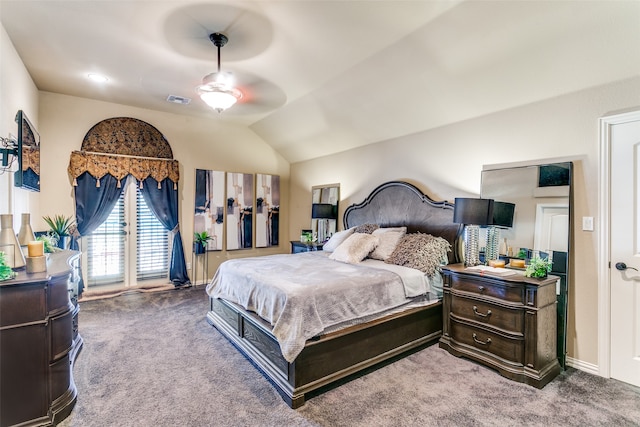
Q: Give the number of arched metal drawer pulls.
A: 2